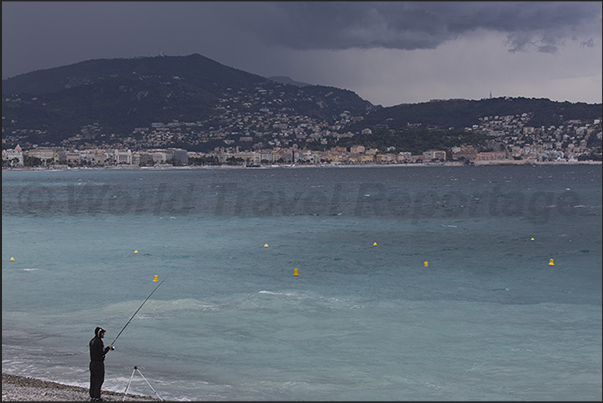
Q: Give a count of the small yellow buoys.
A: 9